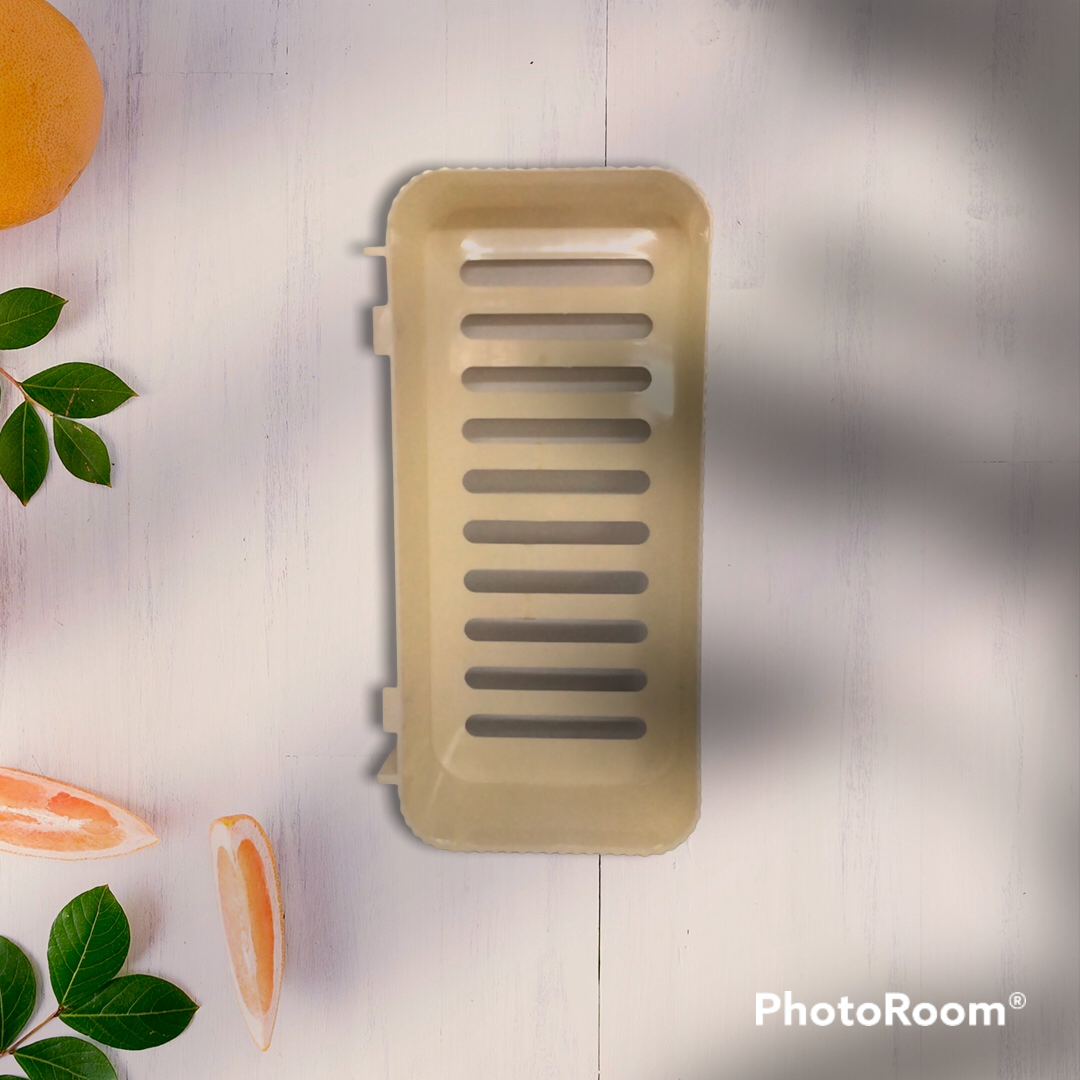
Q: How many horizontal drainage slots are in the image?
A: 10